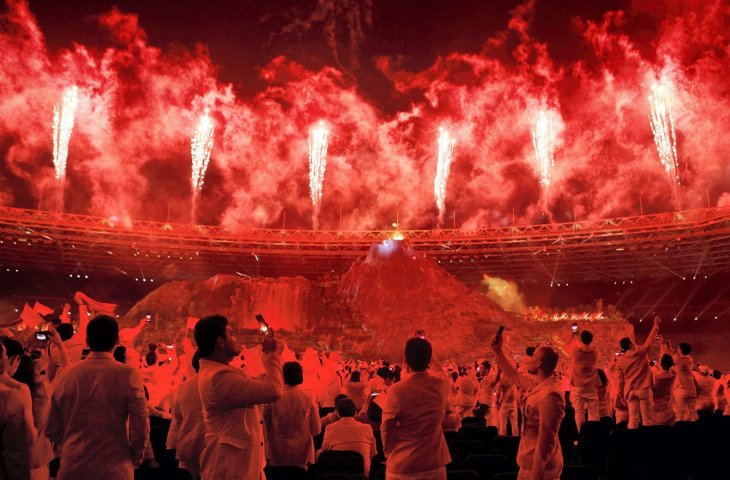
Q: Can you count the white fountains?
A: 6